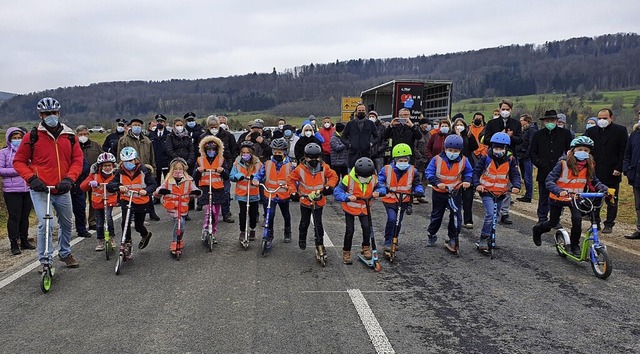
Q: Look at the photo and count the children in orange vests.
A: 12